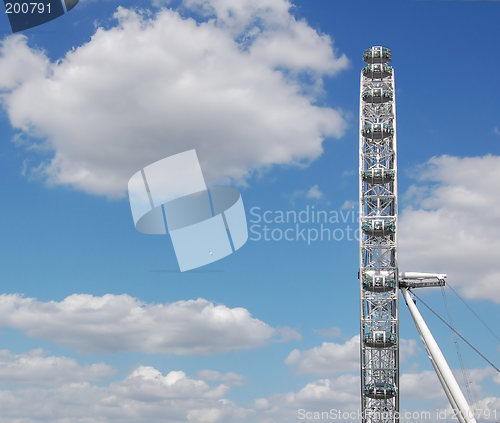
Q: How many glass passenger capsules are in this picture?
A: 9